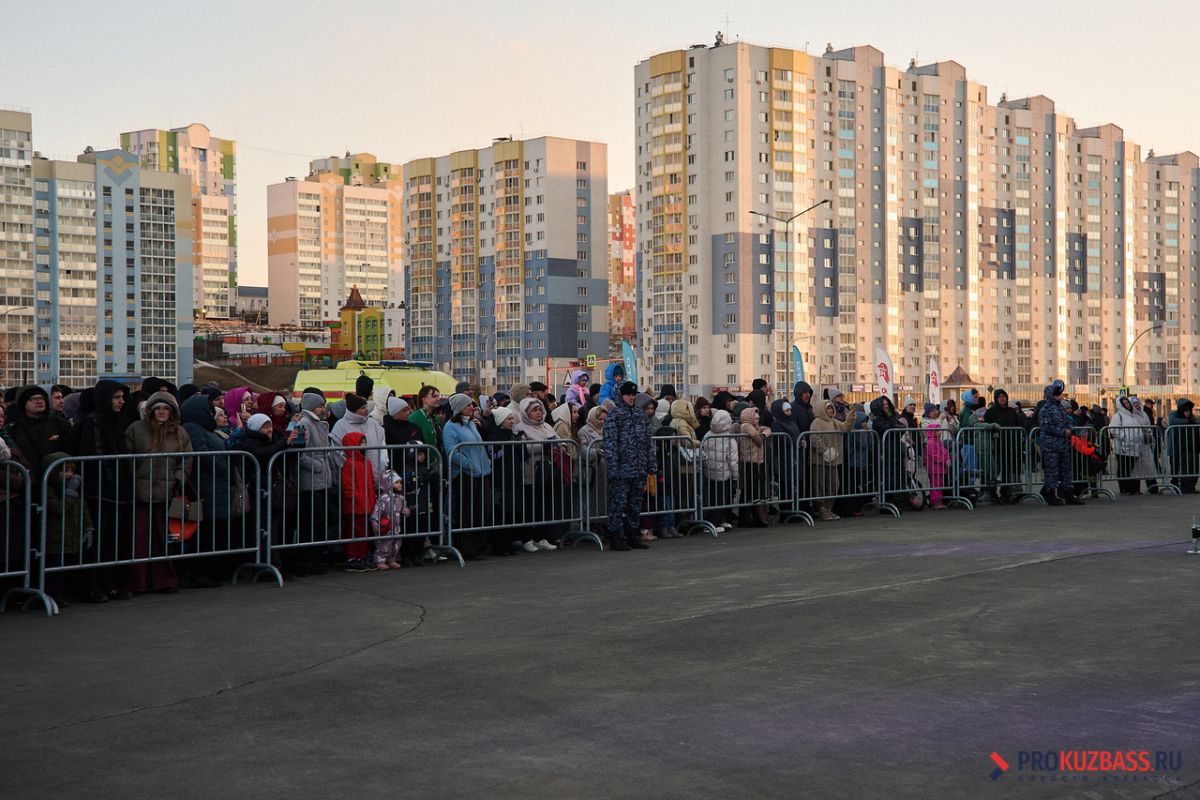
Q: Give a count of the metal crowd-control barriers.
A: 12